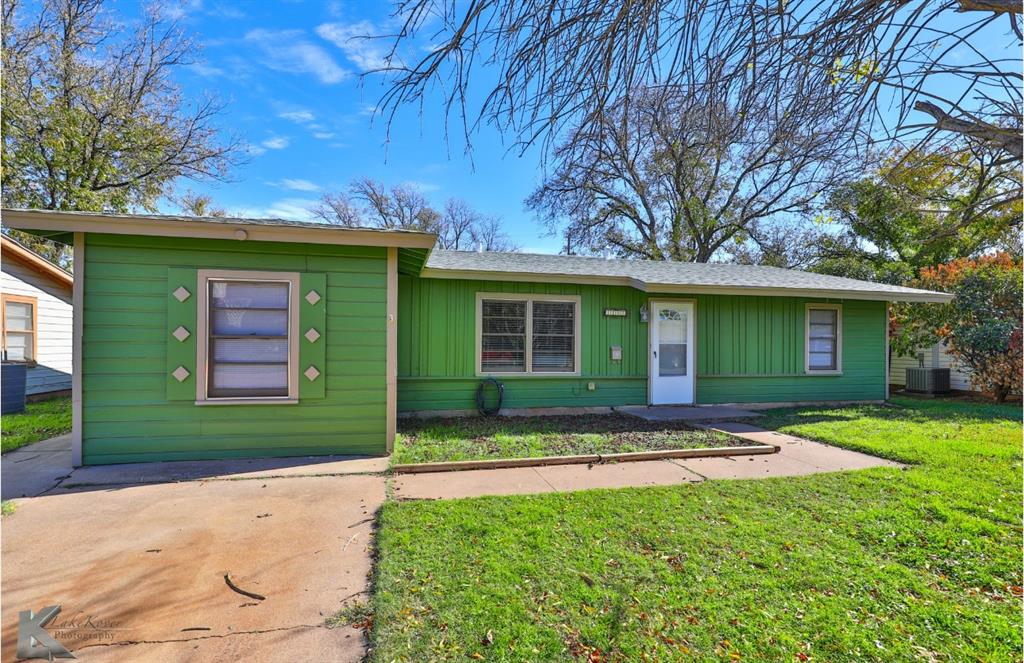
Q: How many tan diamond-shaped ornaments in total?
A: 6